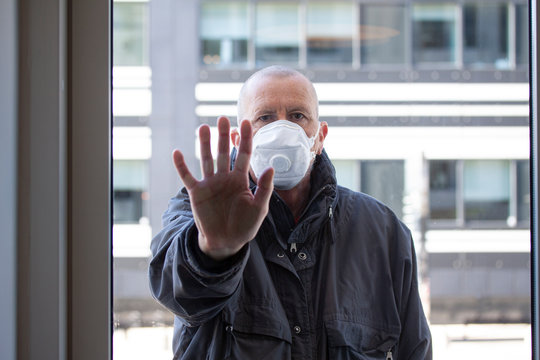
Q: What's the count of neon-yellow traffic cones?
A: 0